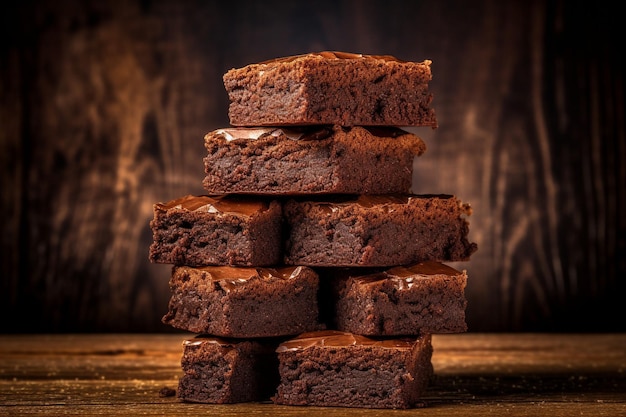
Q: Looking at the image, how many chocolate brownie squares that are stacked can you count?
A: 8